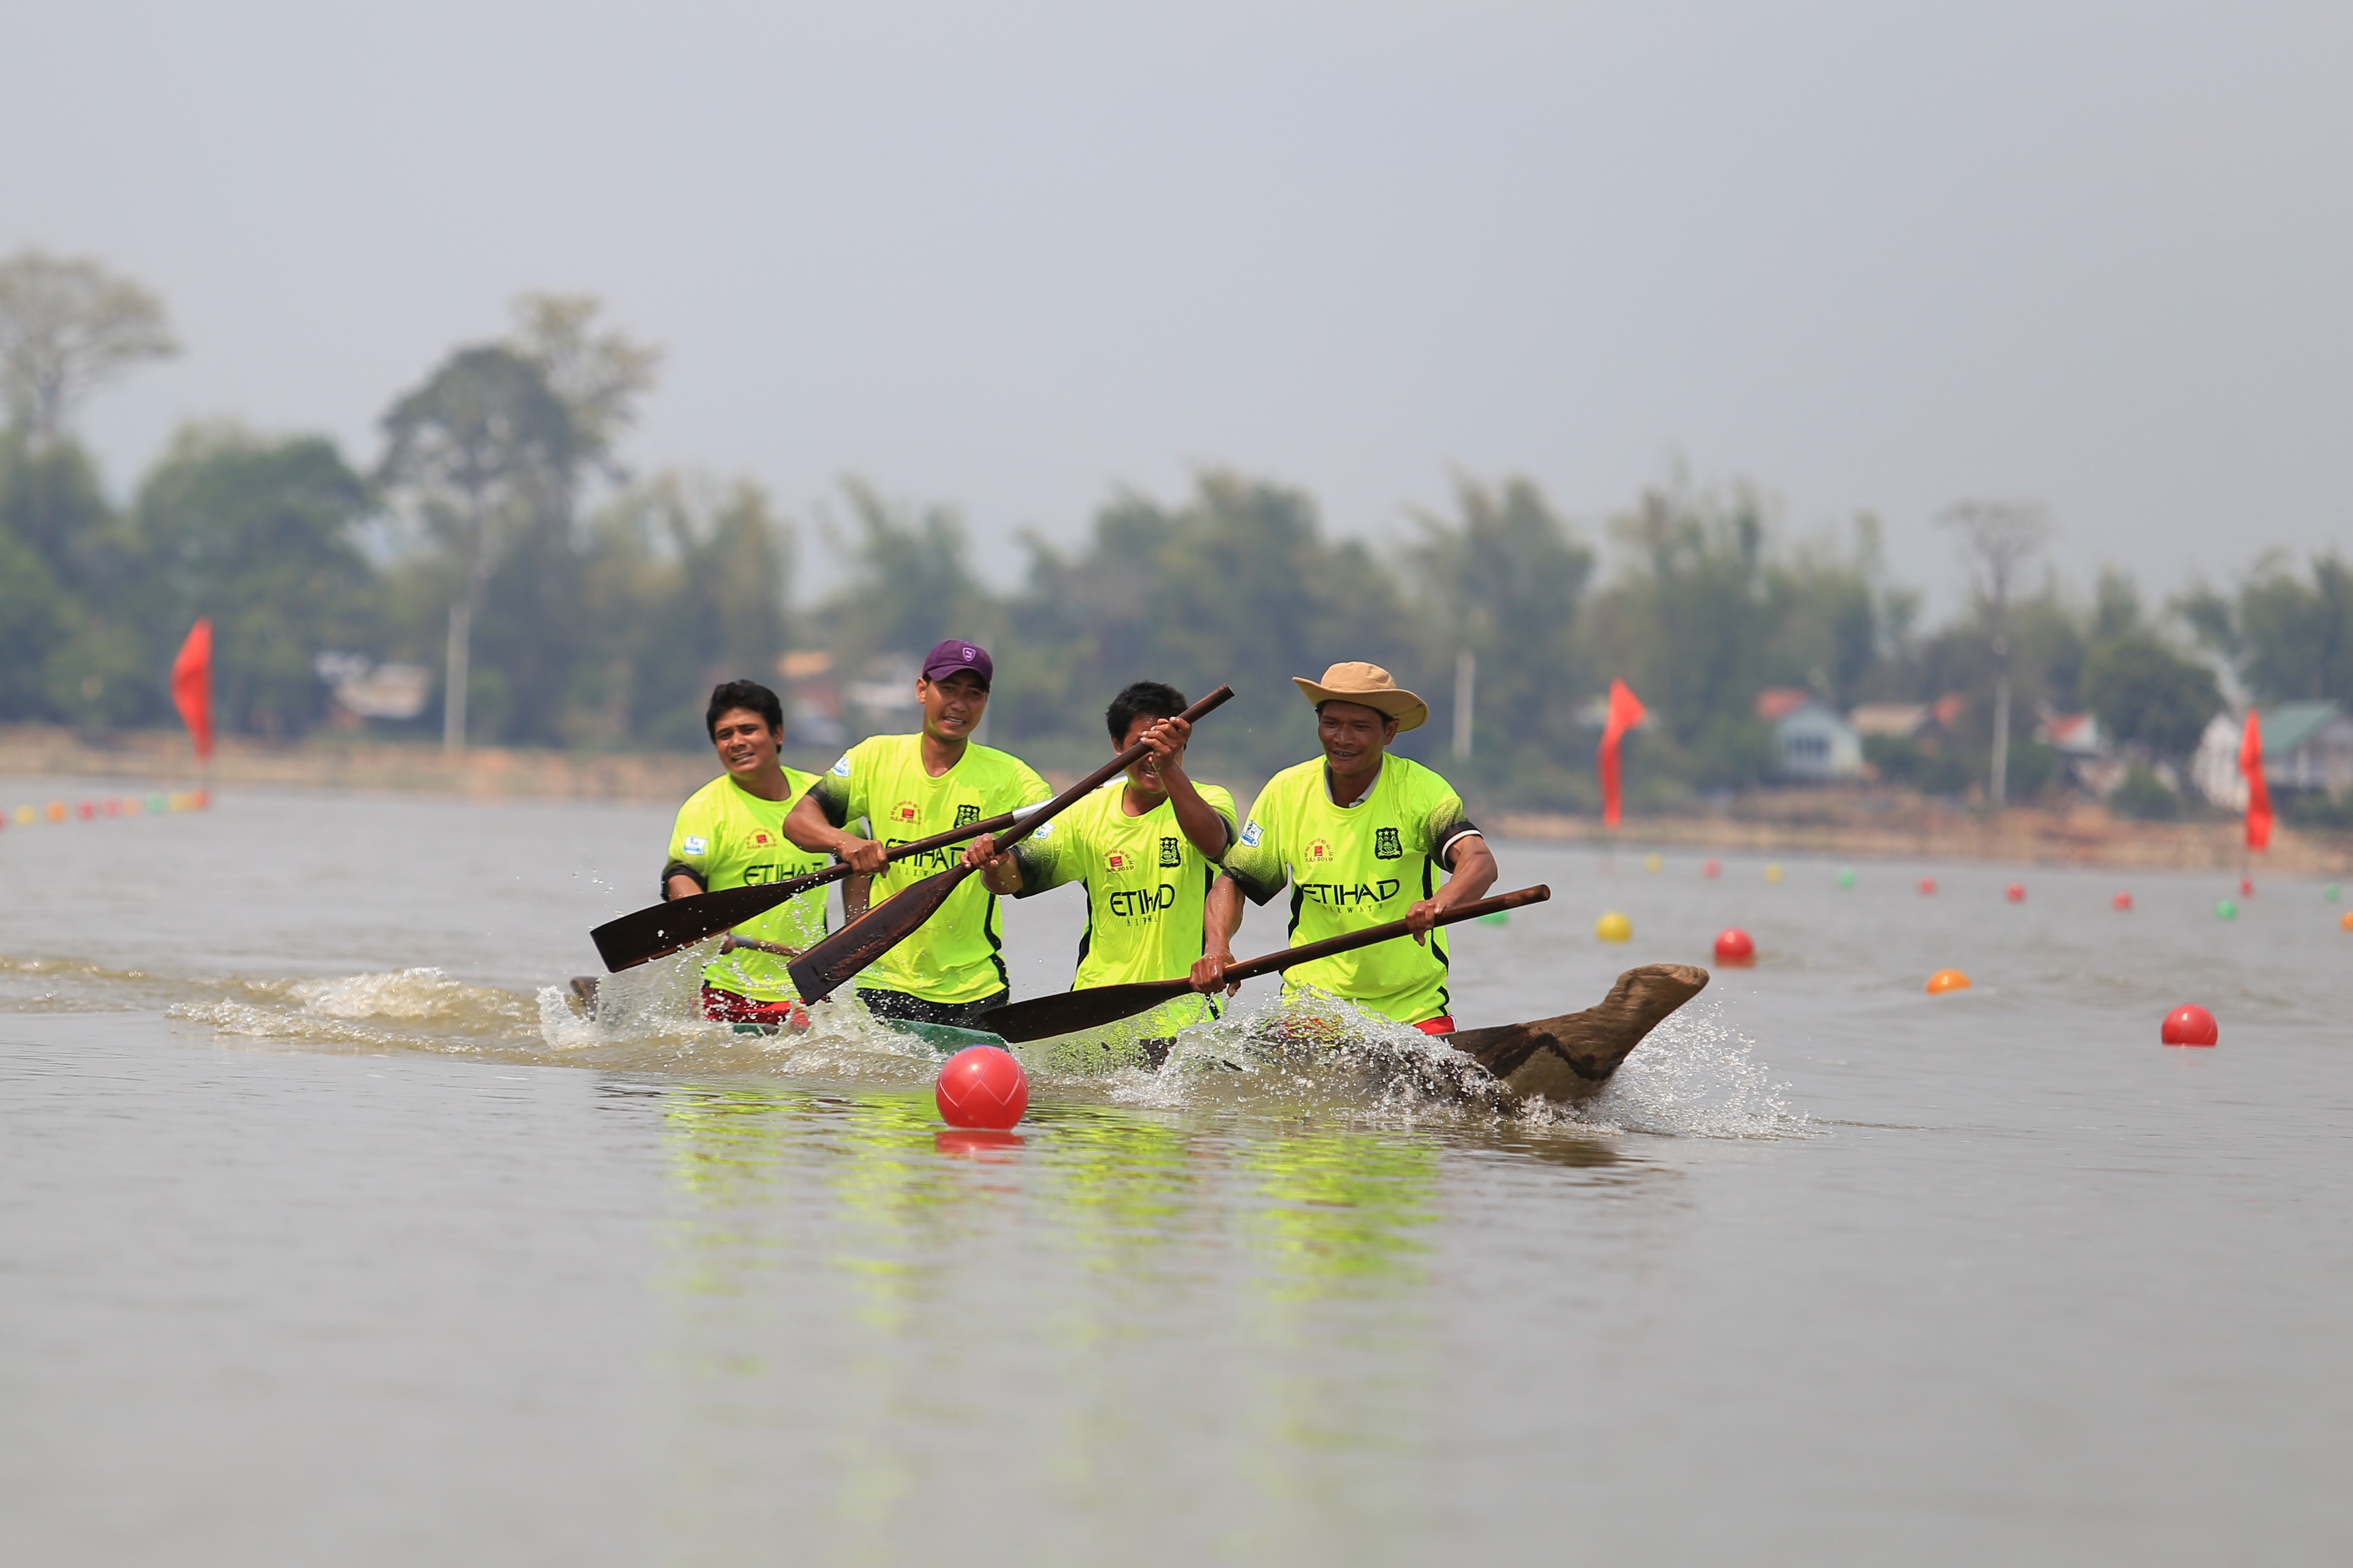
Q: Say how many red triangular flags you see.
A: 3